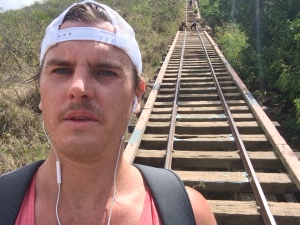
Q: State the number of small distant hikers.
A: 3